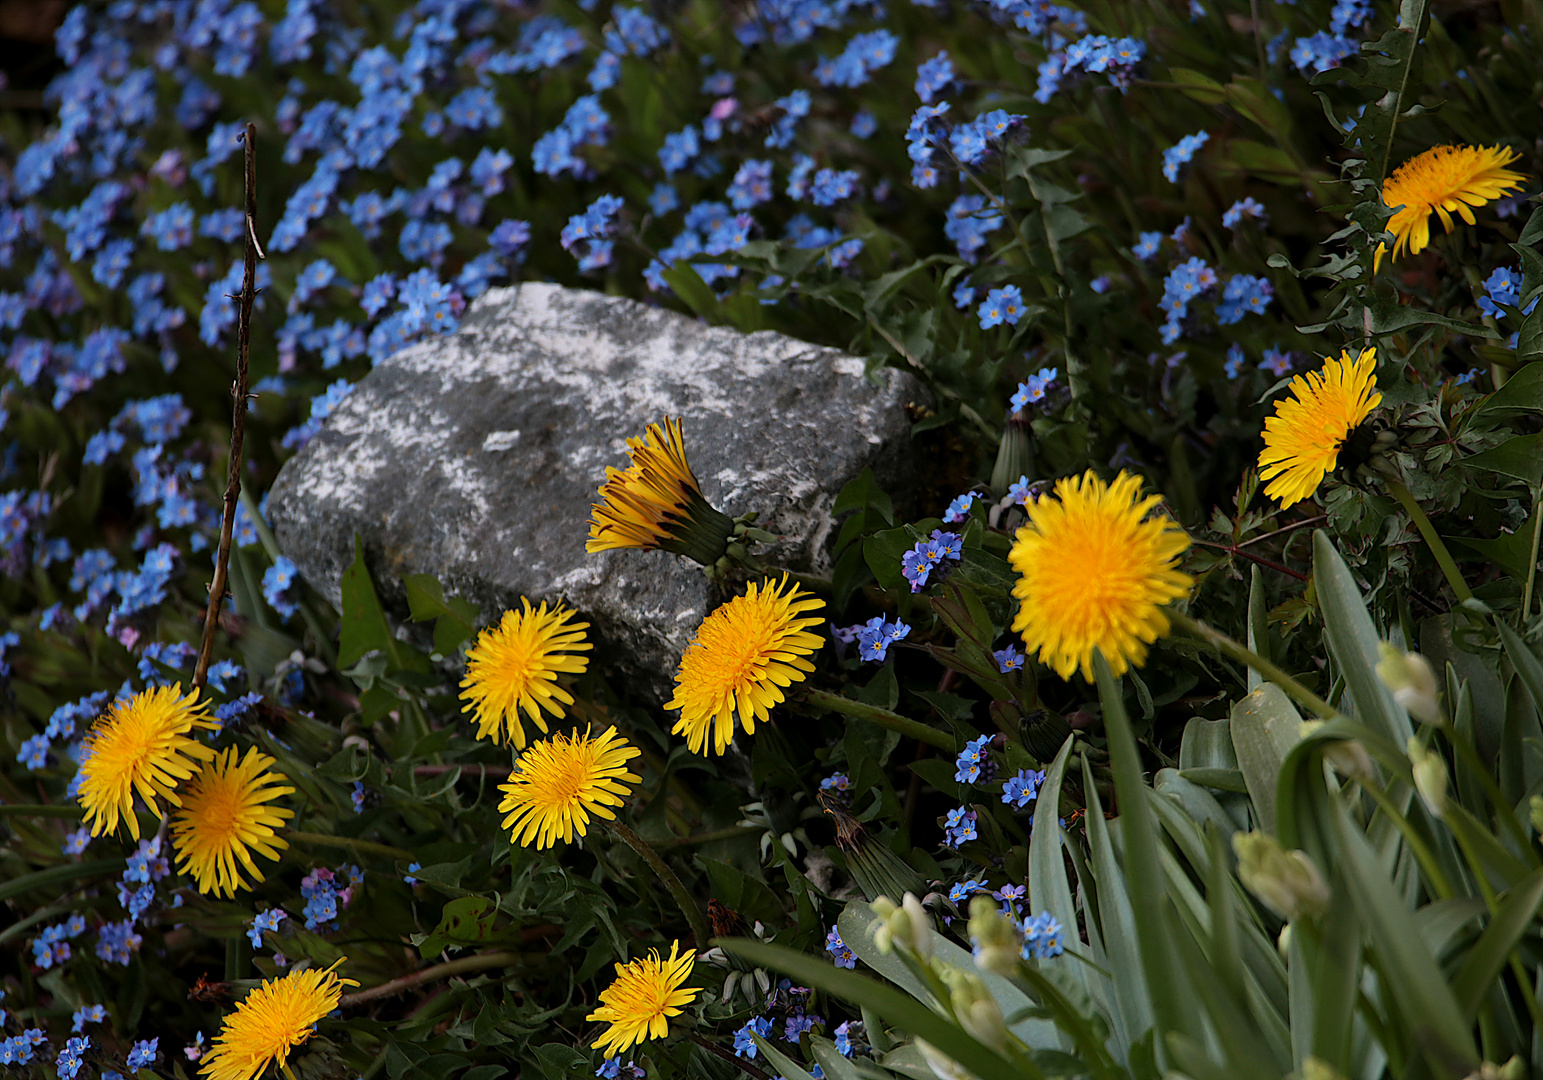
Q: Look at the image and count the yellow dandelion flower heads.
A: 11